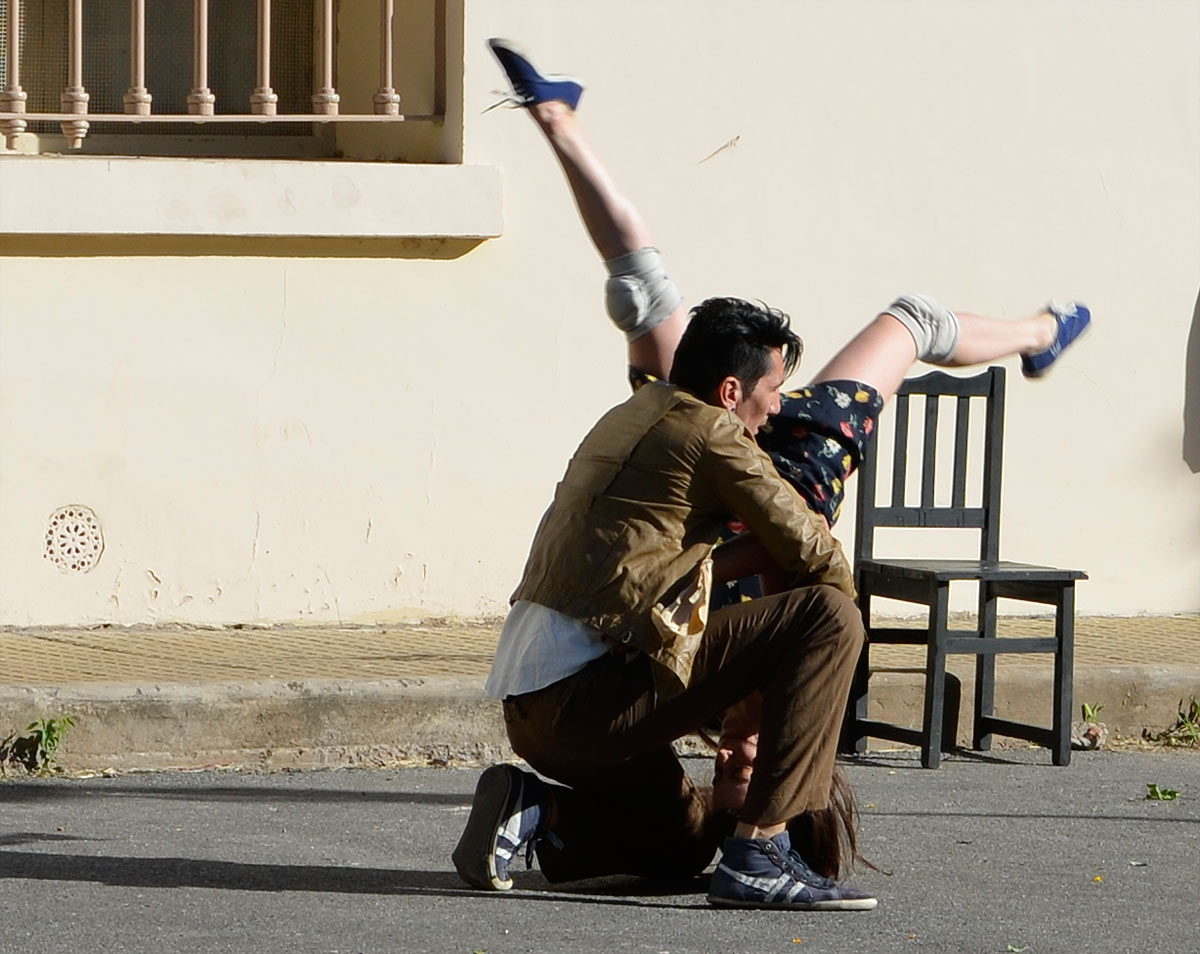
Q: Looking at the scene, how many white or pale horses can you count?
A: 0